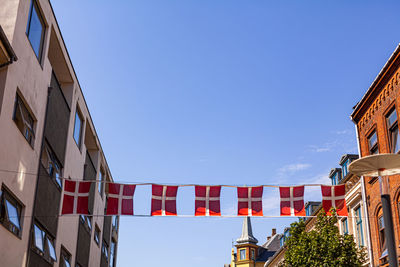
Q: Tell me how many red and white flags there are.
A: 7